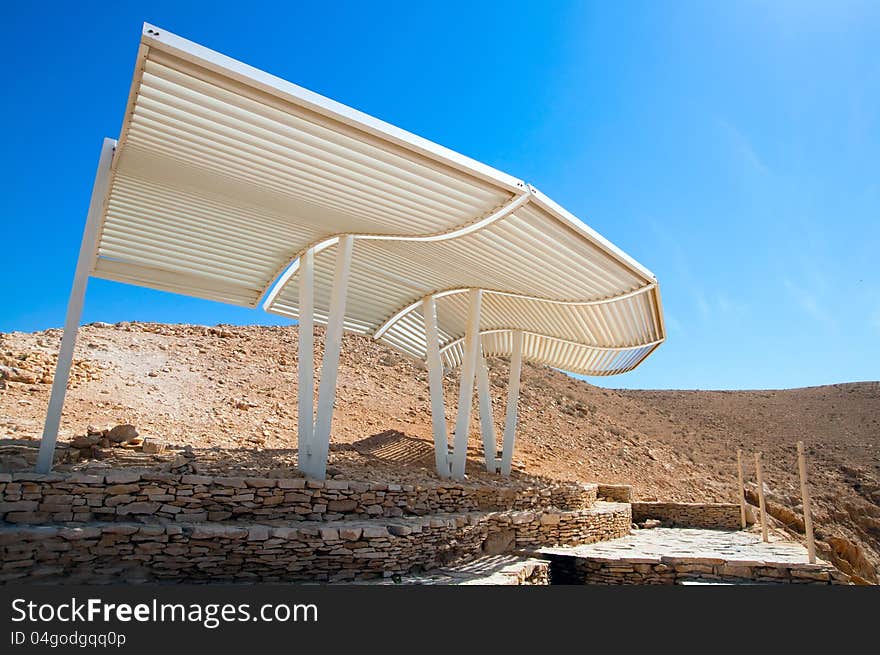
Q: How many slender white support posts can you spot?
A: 7